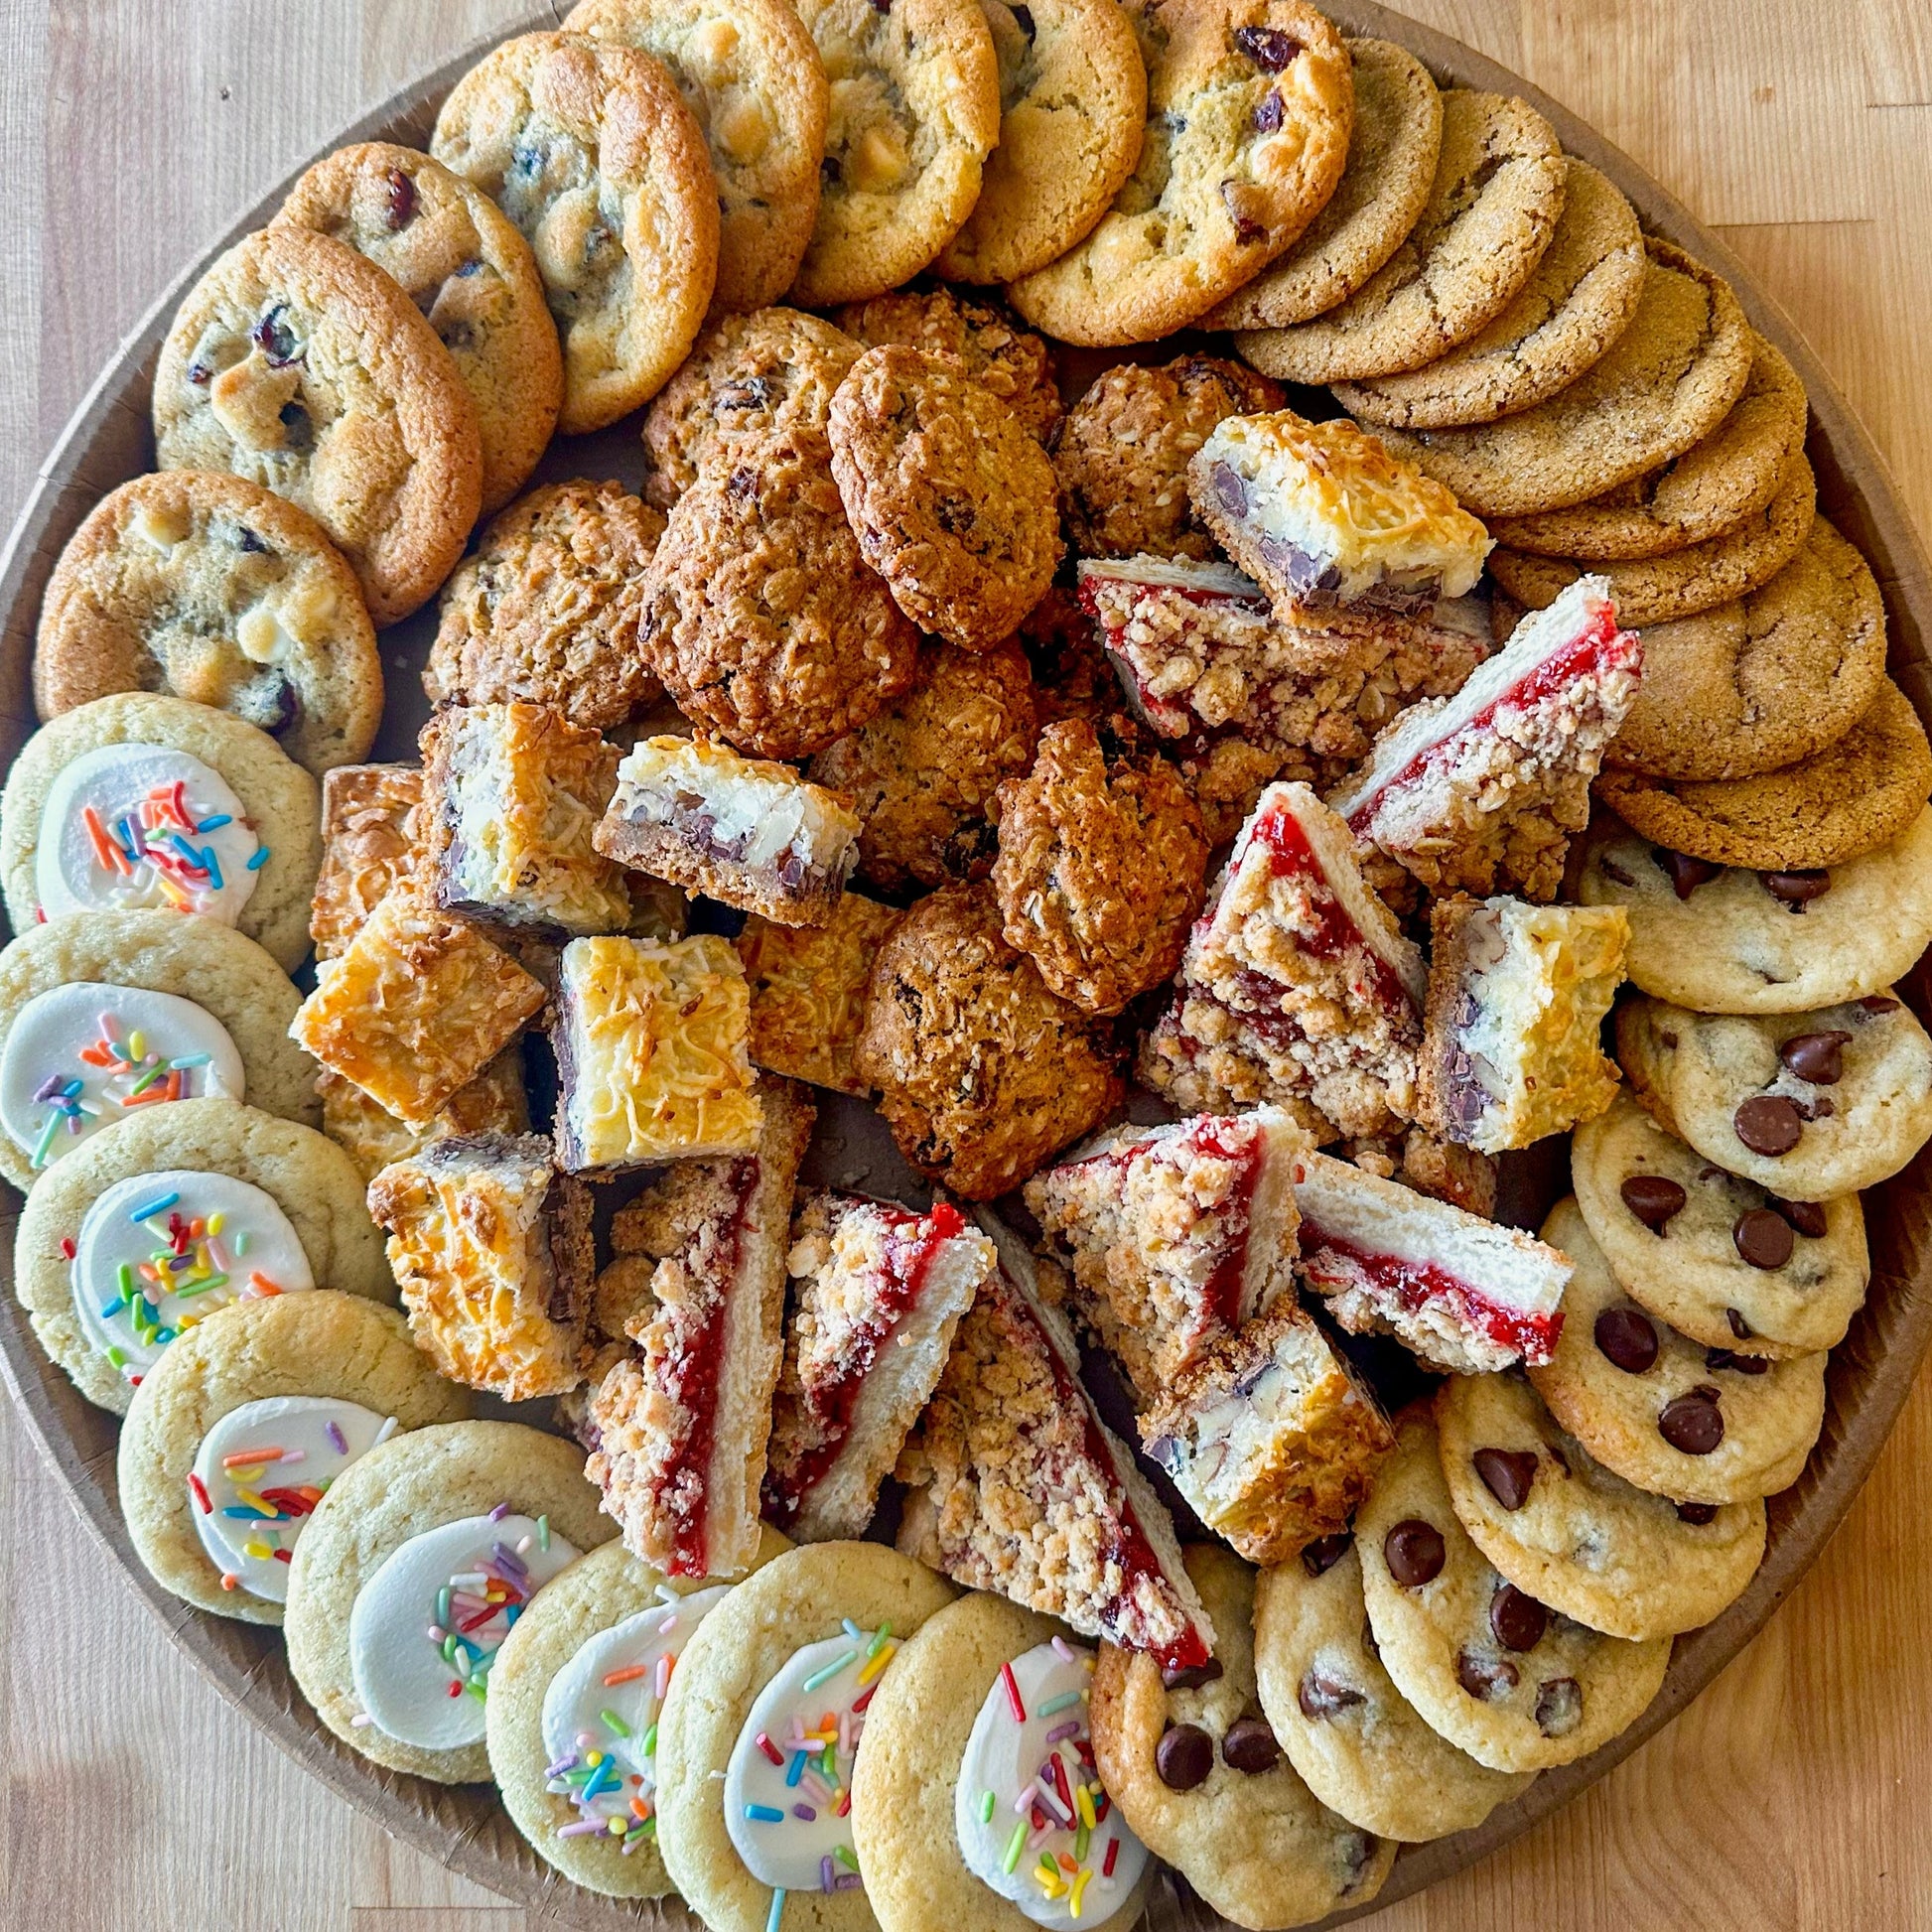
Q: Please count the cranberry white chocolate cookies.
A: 8